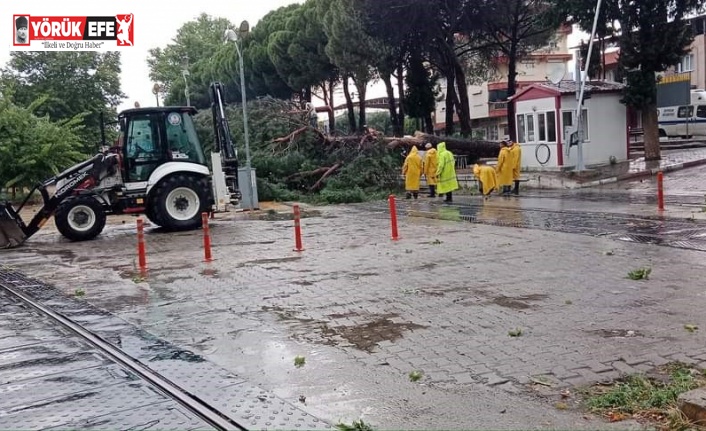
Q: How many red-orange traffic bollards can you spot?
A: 5